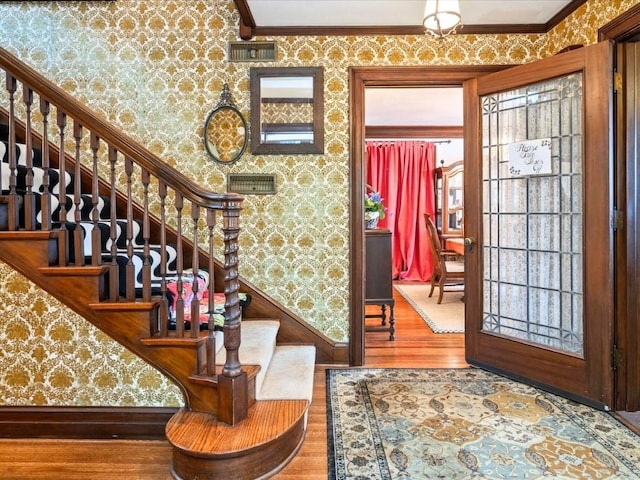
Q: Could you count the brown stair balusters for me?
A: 13